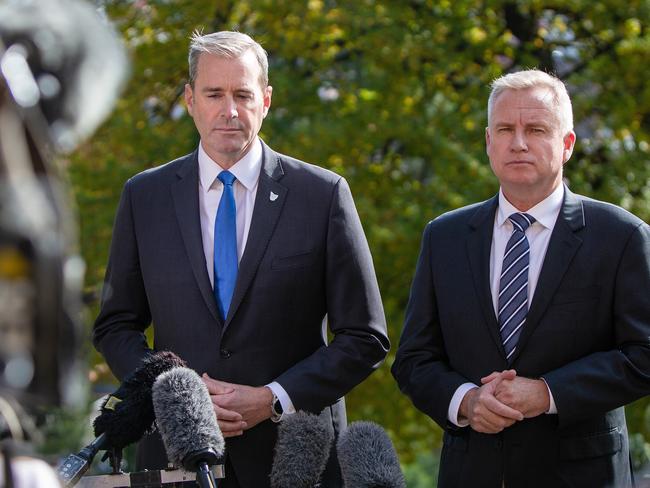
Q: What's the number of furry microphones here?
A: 4